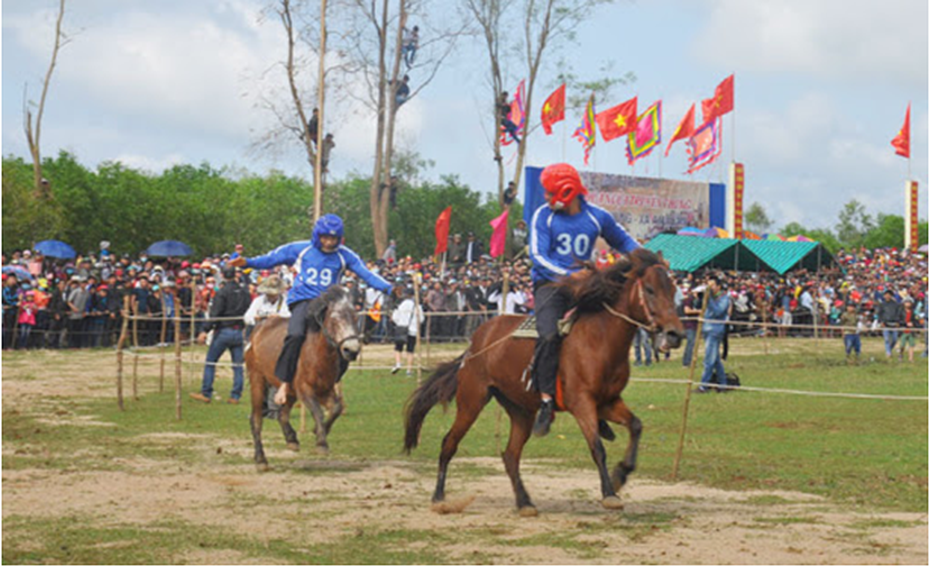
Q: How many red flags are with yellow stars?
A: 5